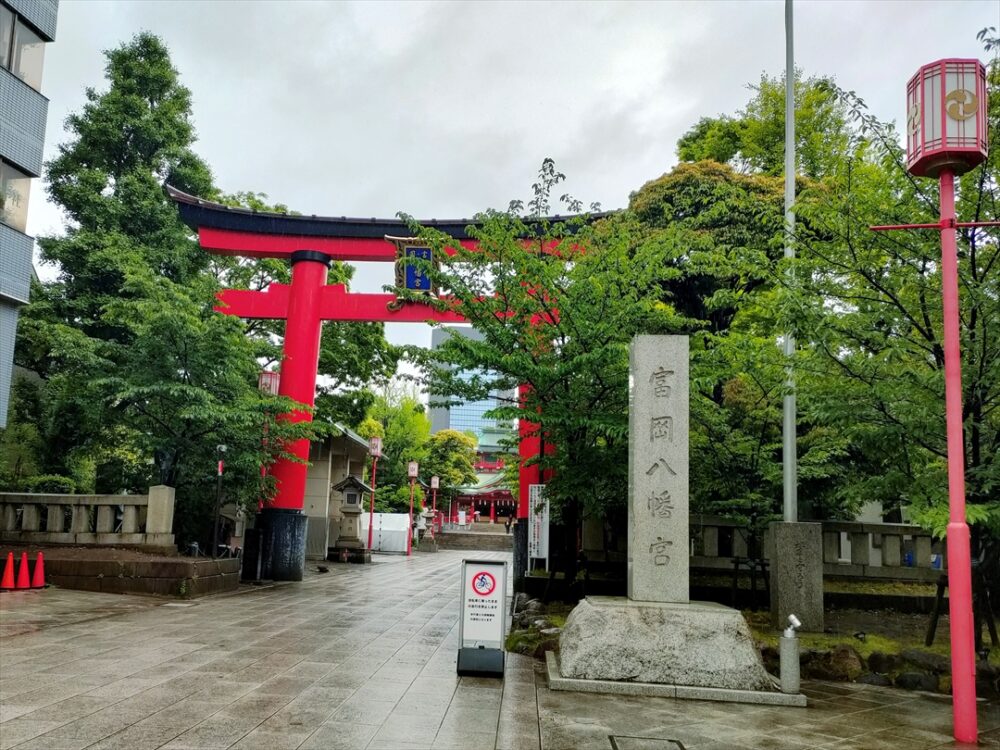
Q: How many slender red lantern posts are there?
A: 5